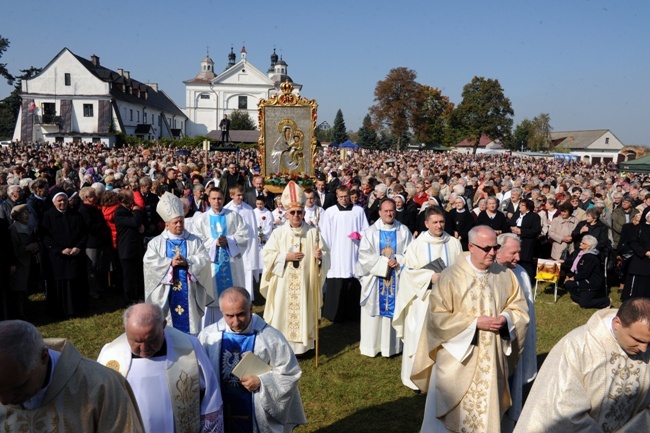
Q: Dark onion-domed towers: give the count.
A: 2